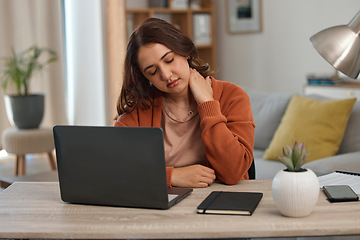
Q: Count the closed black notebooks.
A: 1